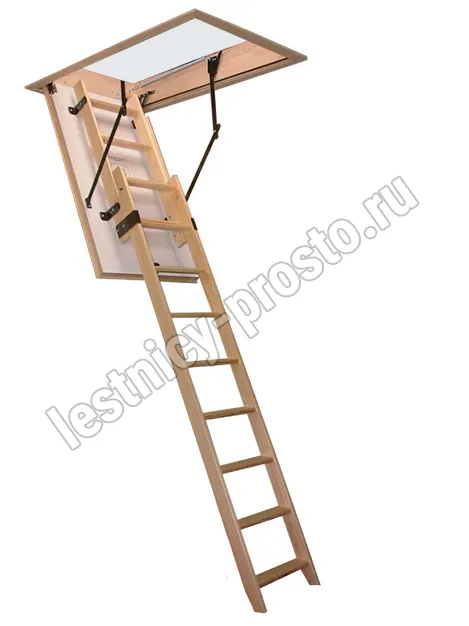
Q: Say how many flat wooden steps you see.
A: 11